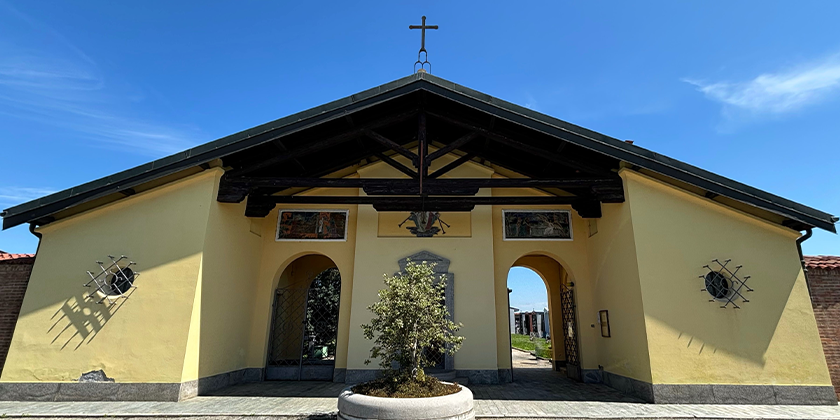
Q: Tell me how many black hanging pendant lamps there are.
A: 0